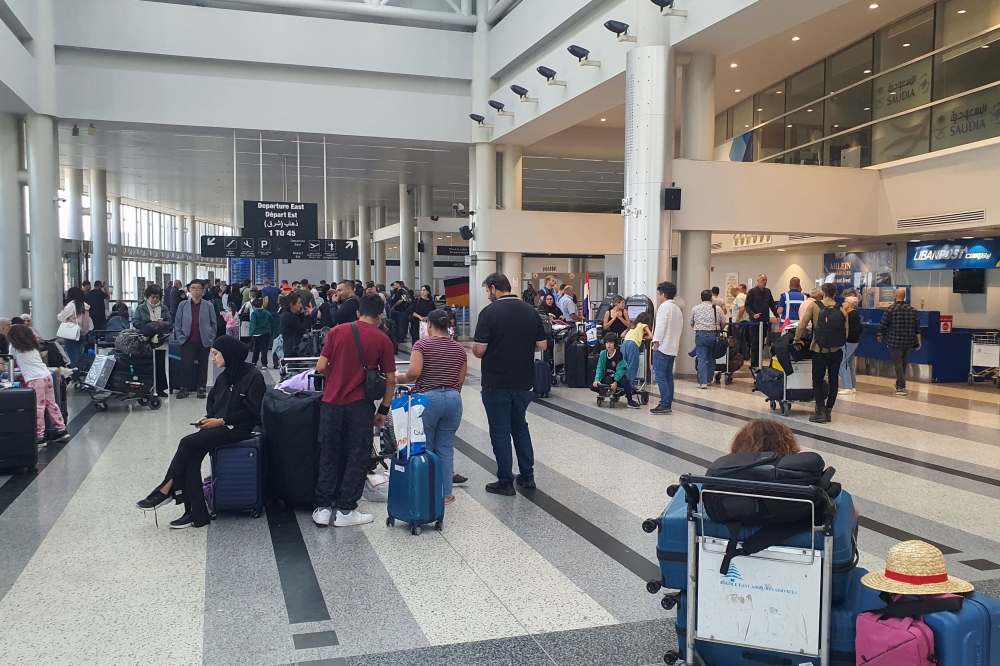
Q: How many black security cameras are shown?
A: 7